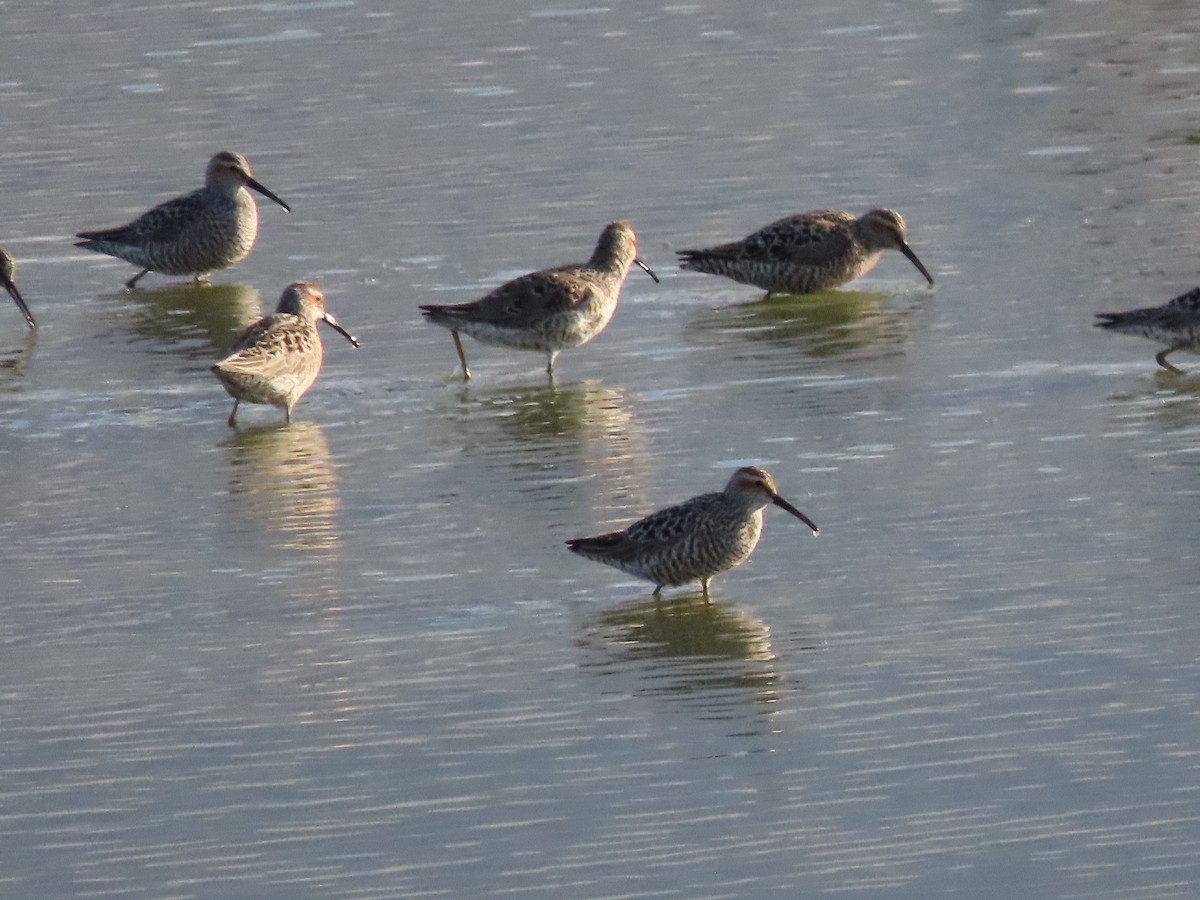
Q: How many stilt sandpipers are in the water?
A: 7